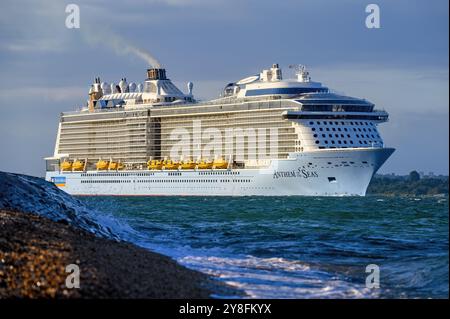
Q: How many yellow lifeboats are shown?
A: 9